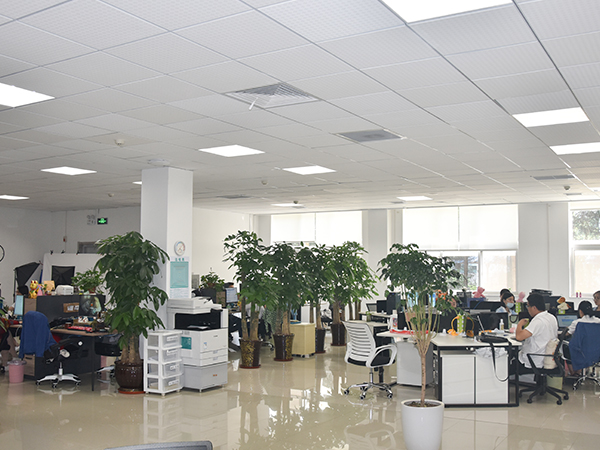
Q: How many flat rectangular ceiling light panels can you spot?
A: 11